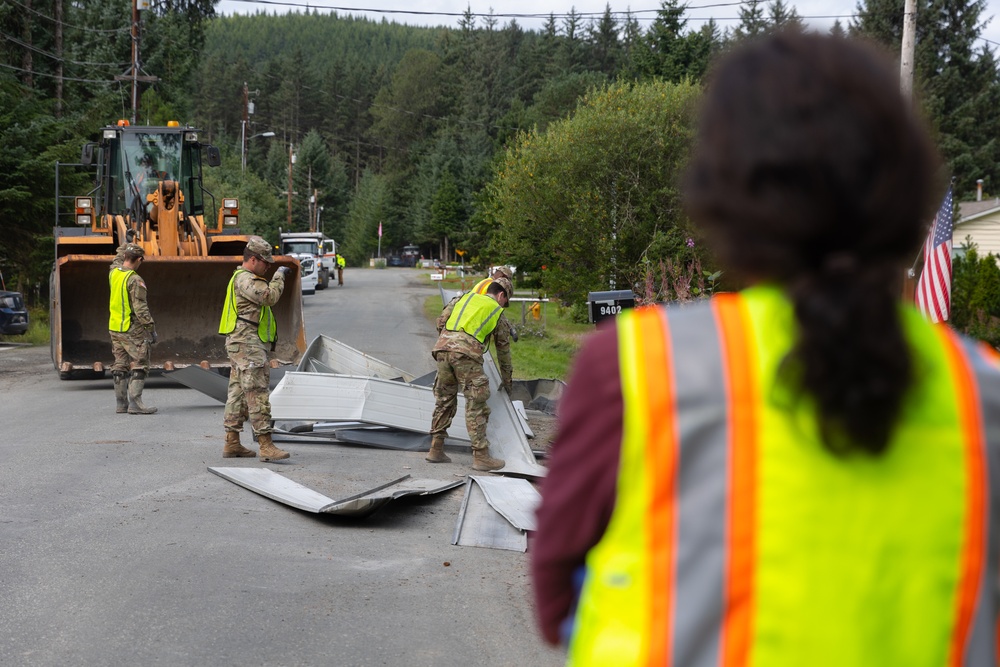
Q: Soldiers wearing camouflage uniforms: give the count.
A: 4